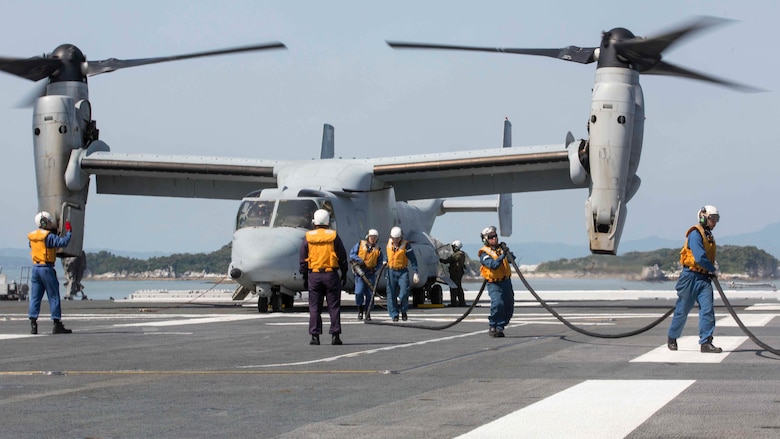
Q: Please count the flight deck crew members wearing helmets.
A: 7